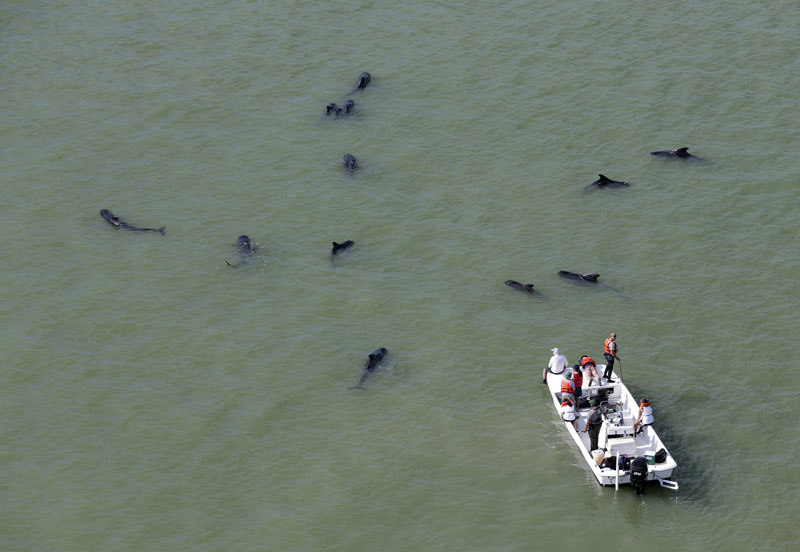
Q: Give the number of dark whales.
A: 13